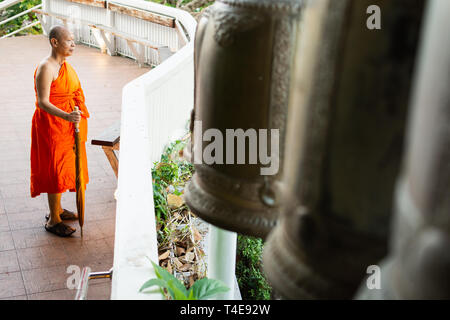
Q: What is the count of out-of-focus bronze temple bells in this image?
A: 3